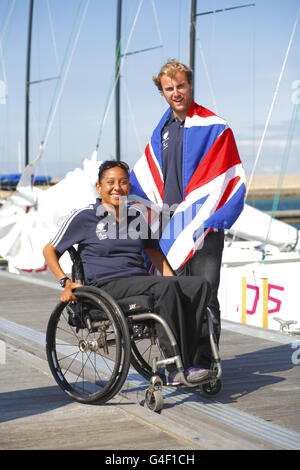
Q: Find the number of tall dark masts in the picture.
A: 3